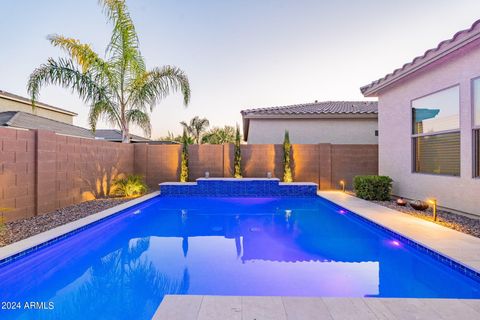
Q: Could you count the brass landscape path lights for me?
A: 2